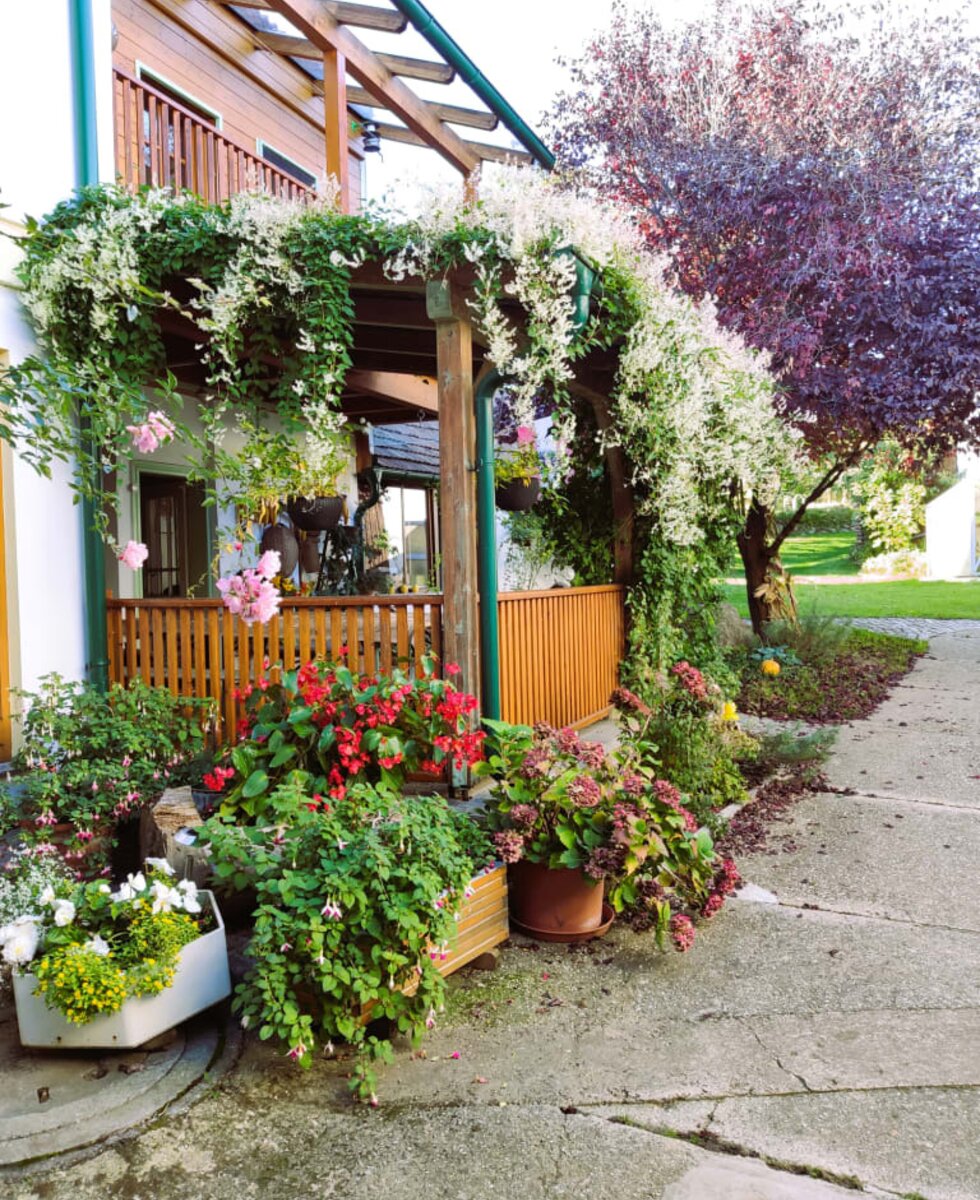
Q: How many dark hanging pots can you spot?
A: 2